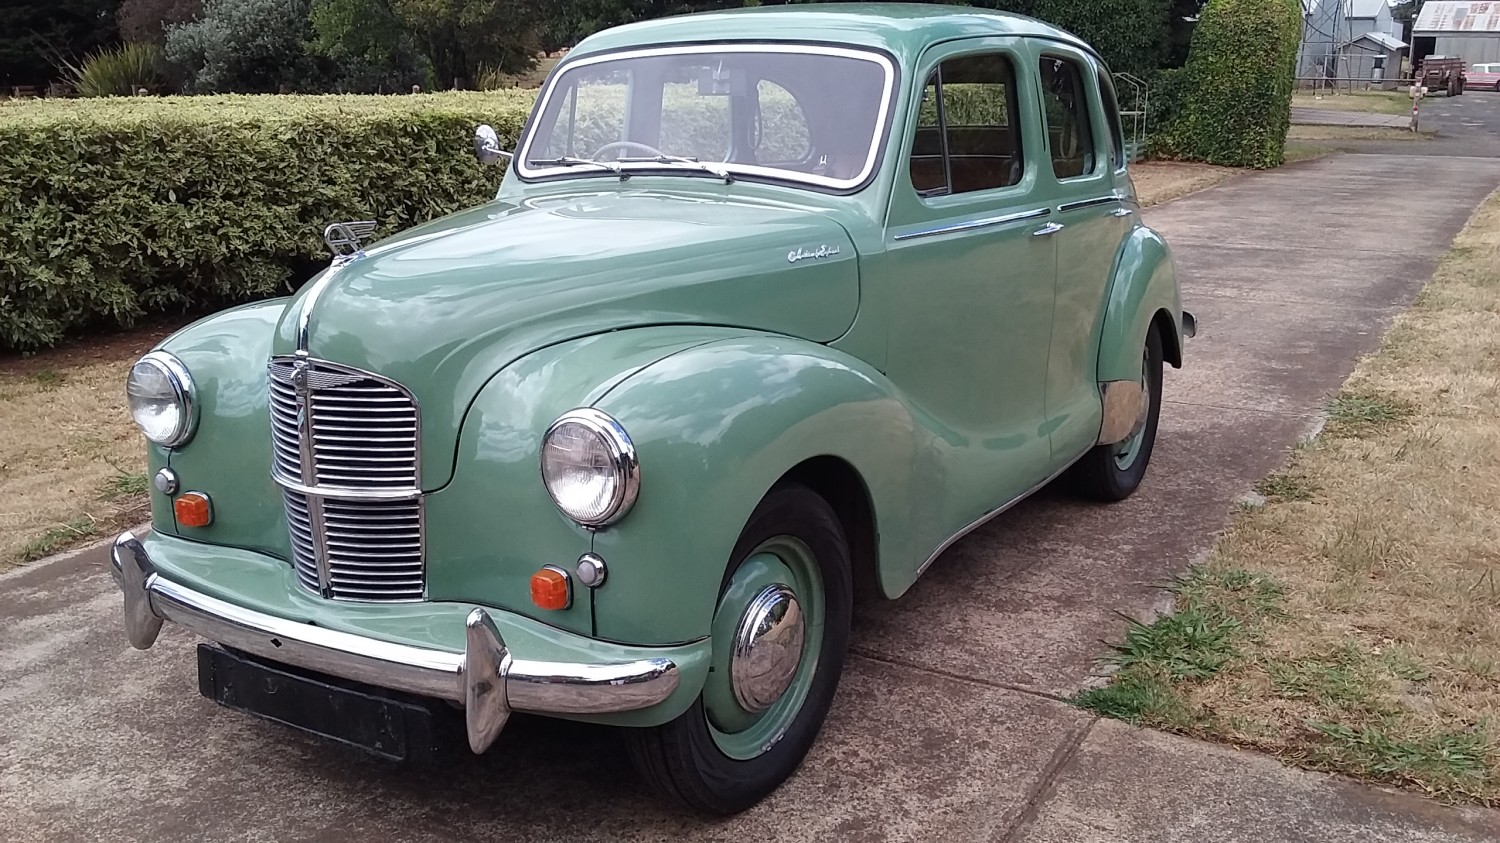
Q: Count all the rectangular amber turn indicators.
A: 2